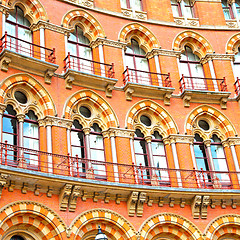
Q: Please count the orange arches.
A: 13